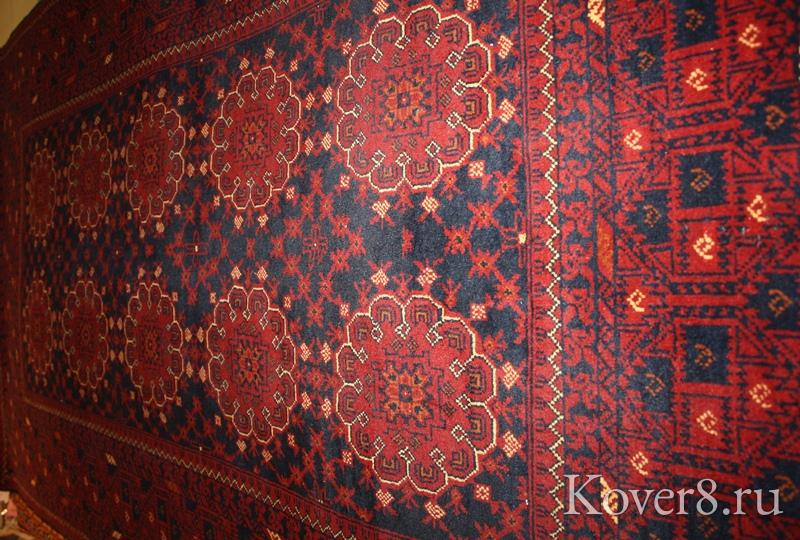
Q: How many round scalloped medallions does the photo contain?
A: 10